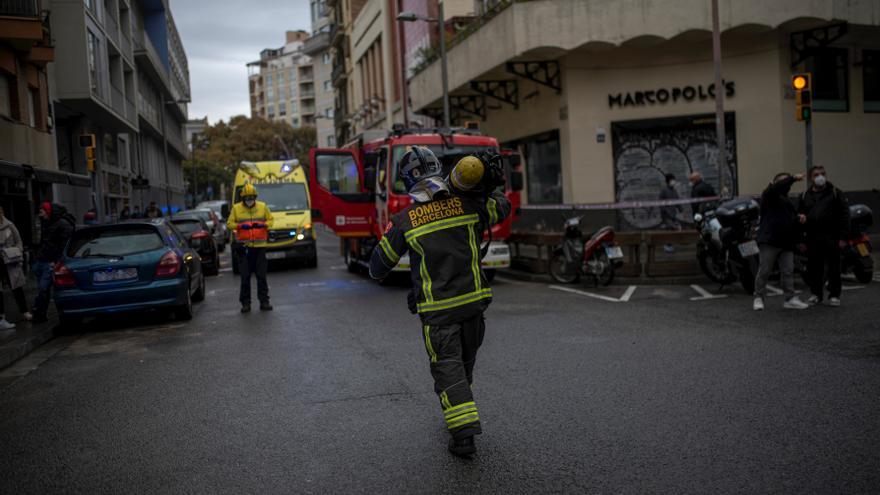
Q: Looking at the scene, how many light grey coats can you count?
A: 1